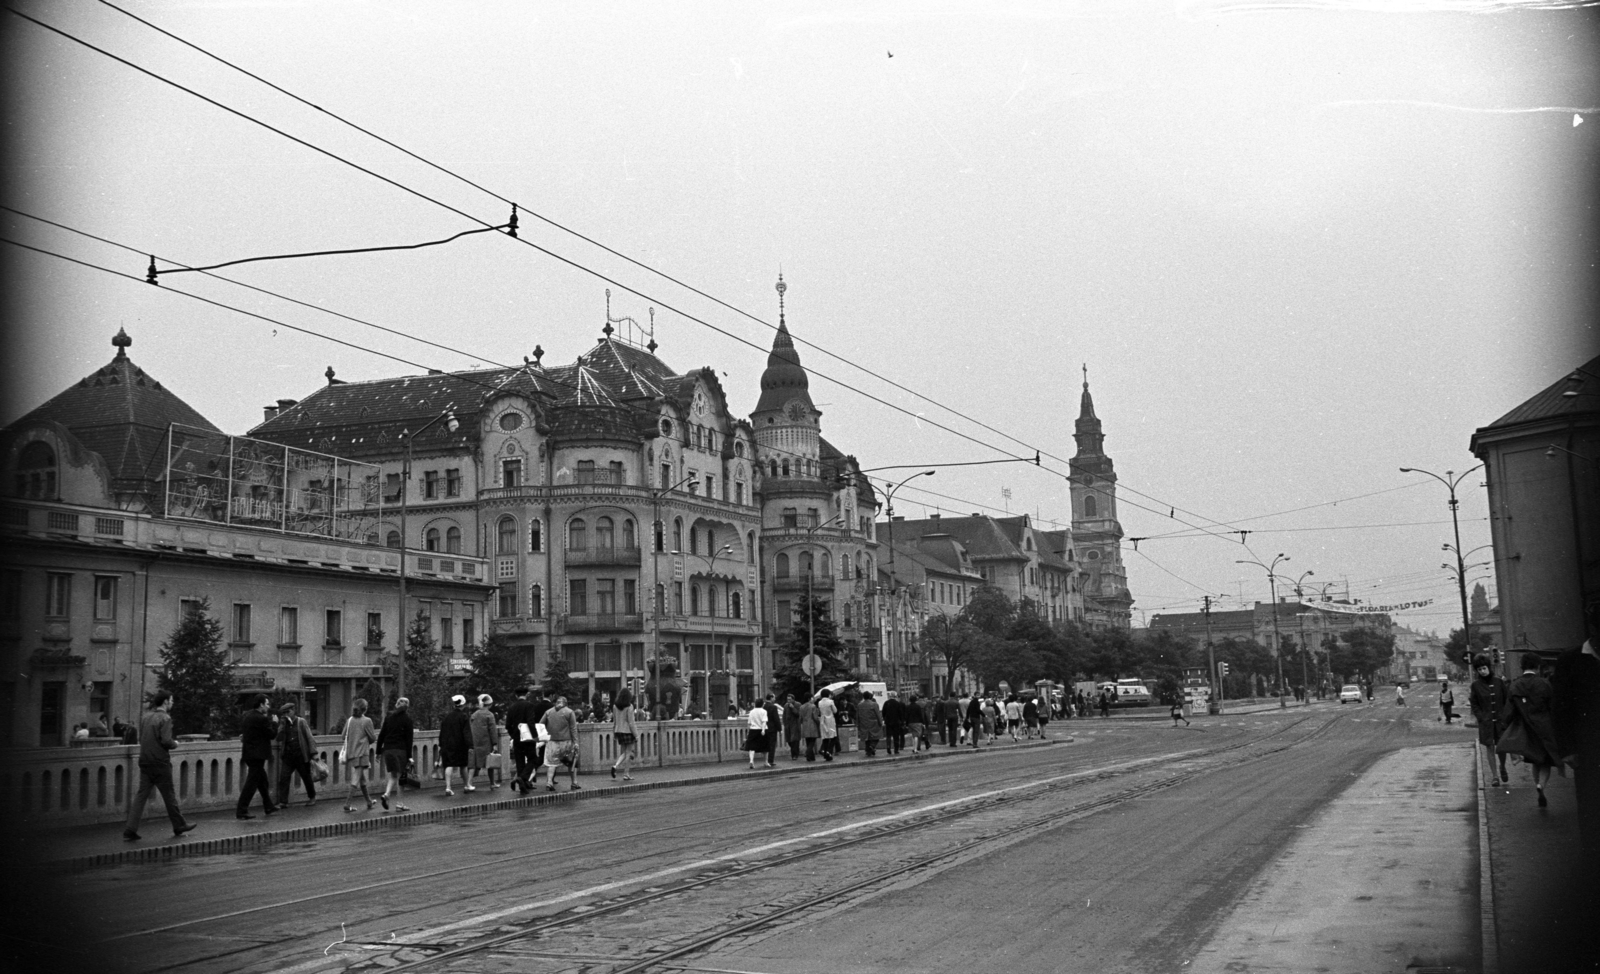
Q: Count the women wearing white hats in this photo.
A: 2